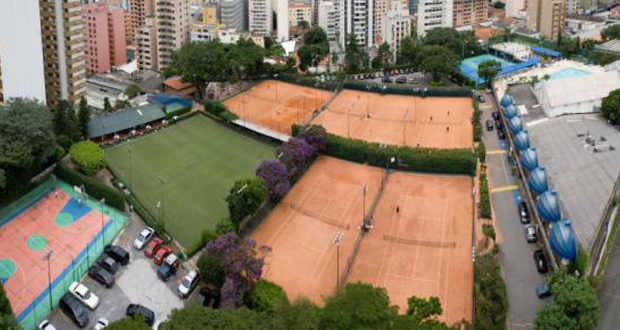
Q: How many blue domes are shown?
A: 8